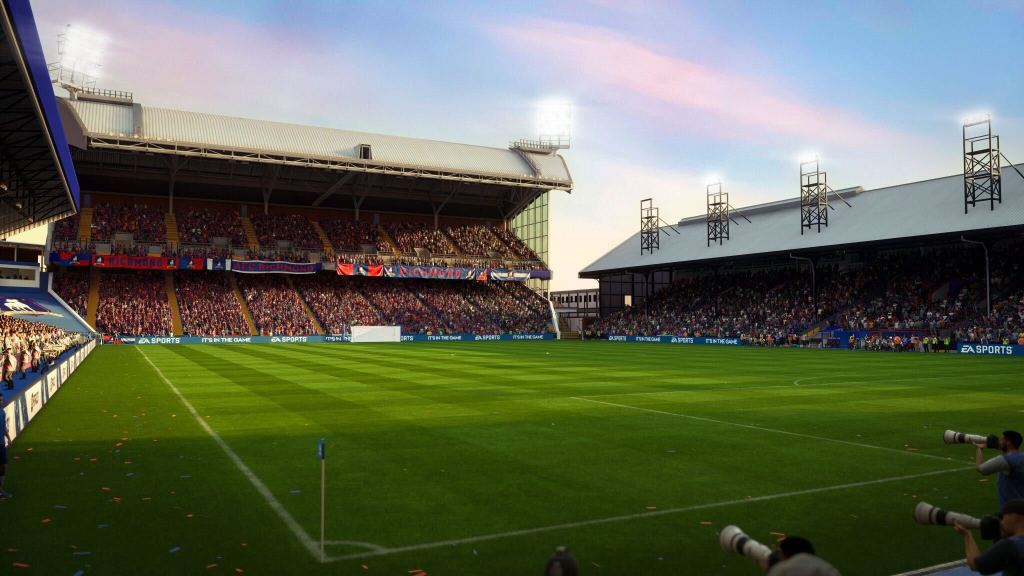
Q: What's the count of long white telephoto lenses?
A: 3